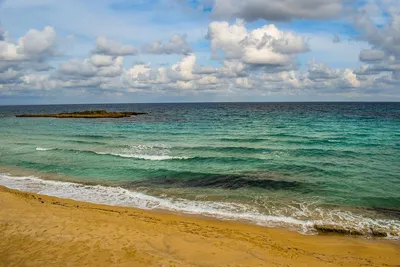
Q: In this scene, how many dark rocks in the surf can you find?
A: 2